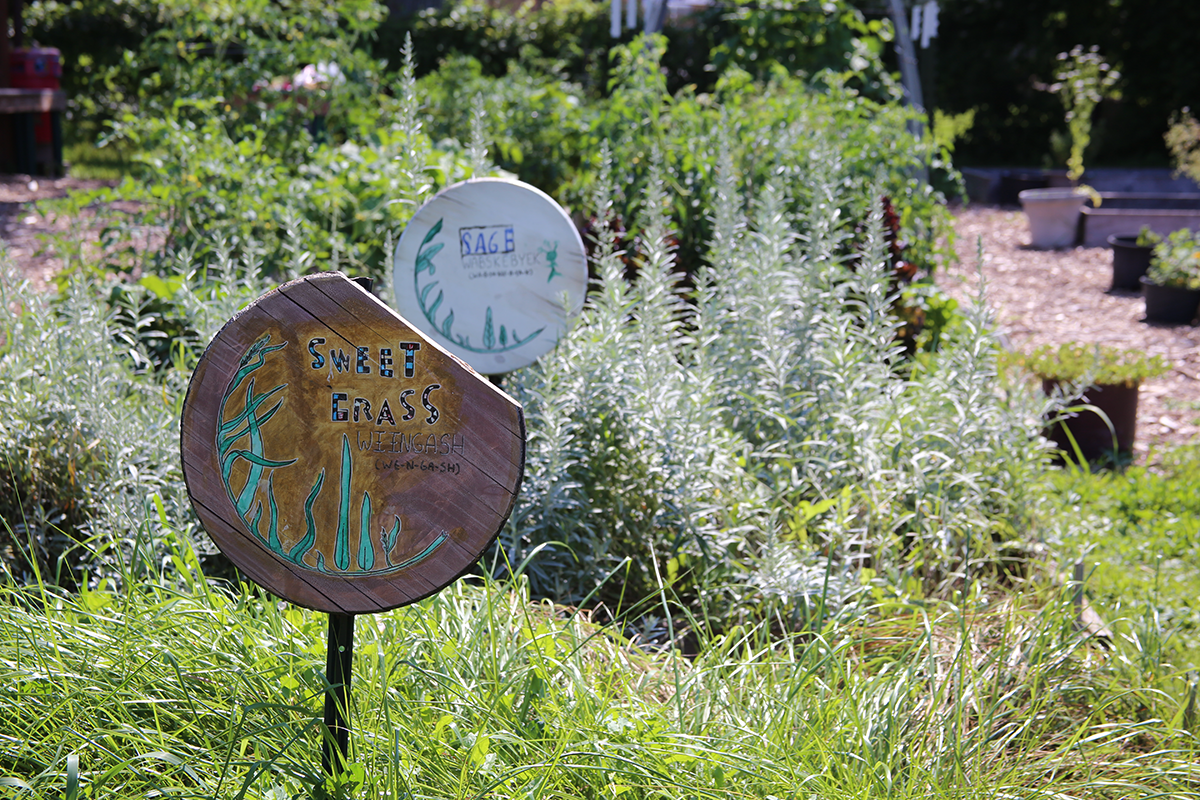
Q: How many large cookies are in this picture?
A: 0